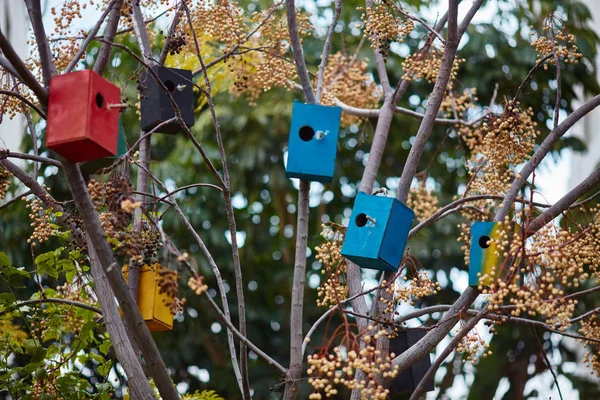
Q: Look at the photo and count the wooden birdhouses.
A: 8